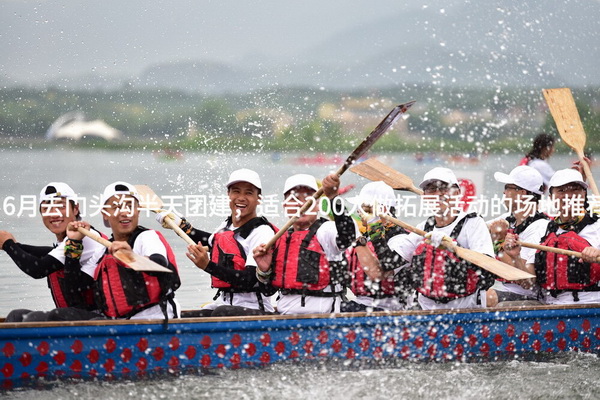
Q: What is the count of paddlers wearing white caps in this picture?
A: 8